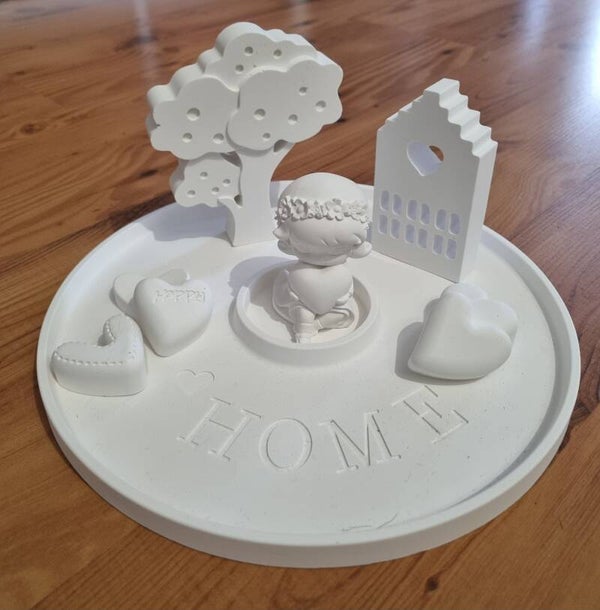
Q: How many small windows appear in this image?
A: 12